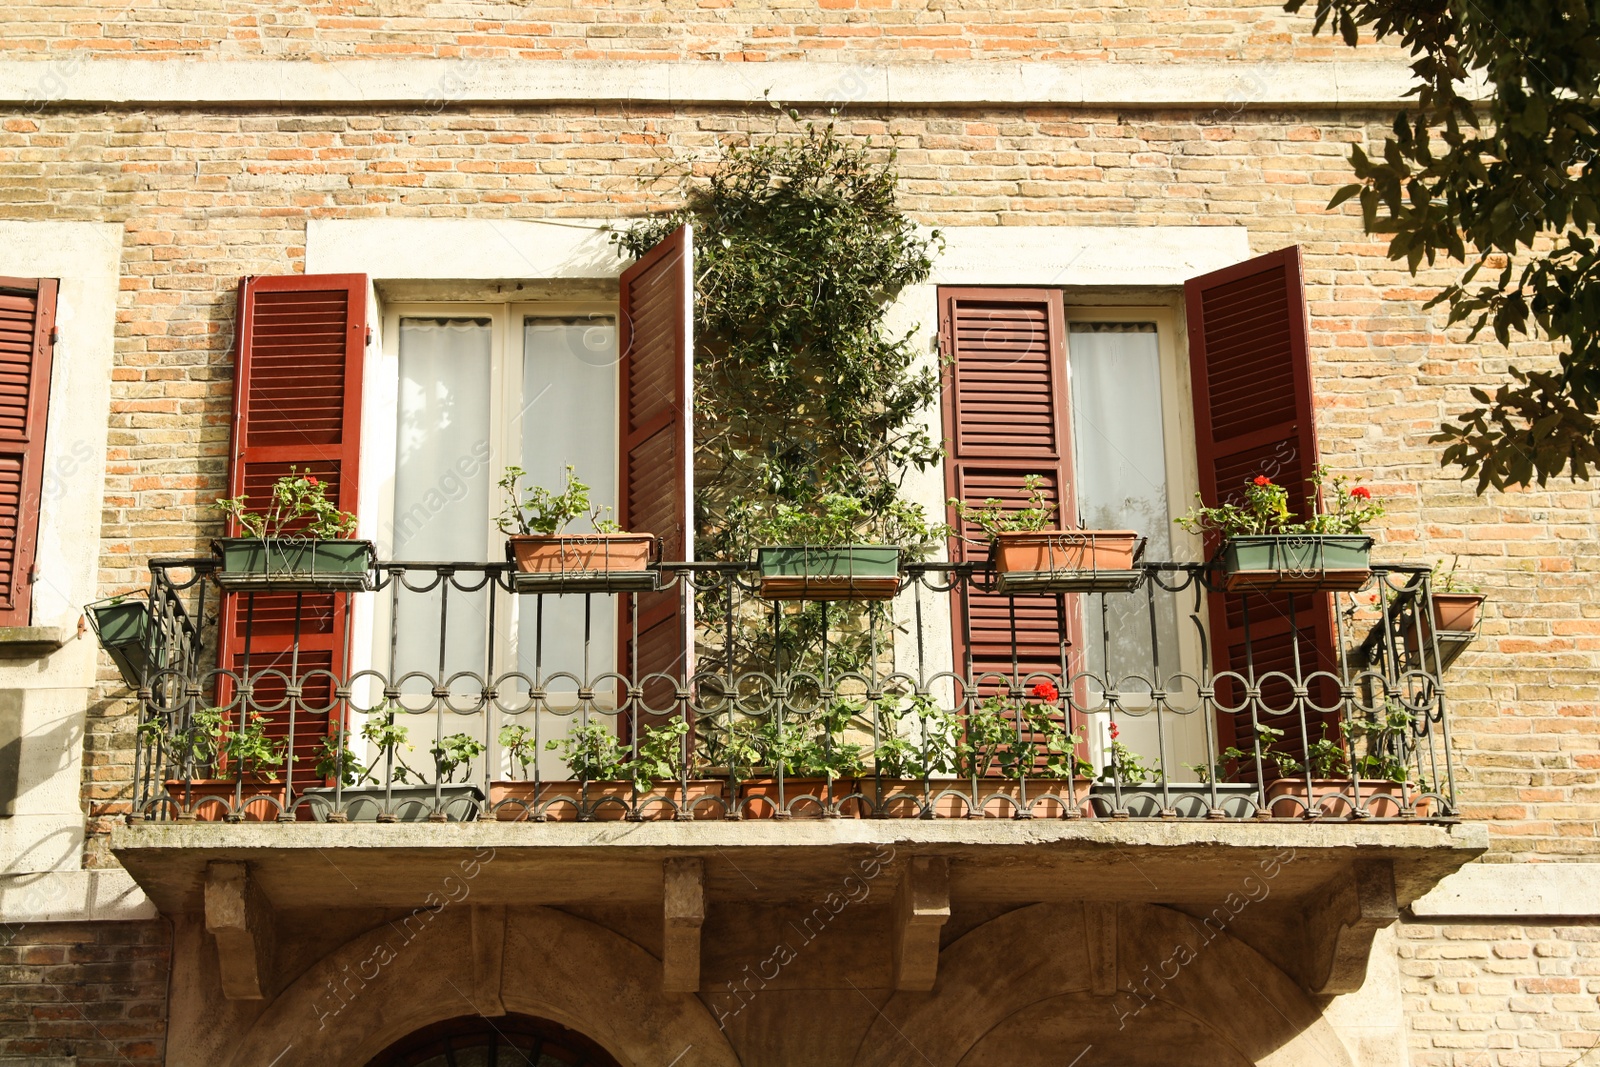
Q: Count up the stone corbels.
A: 4